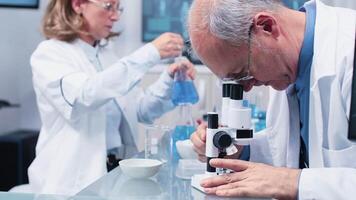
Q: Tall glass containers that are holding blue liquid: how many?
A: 2